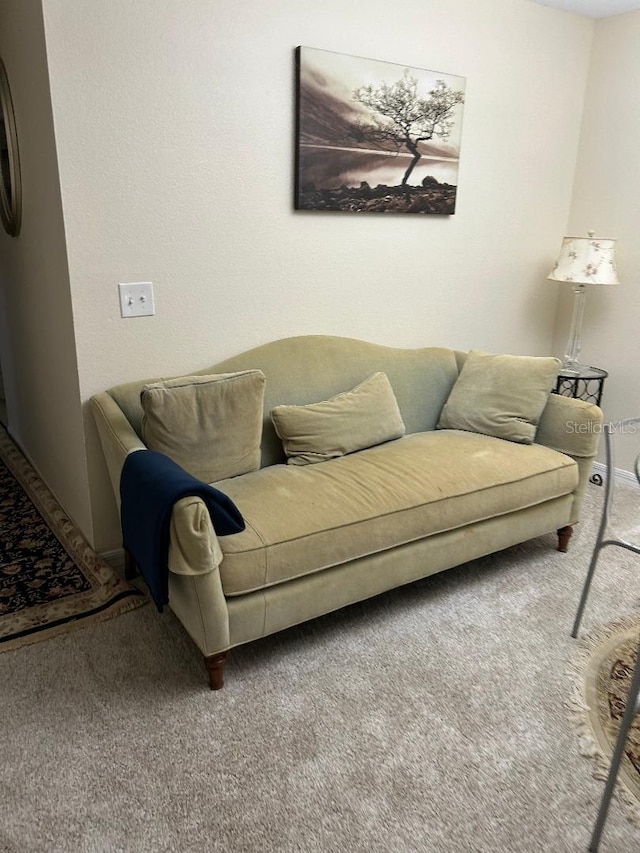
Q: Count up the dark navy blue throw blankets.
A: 1